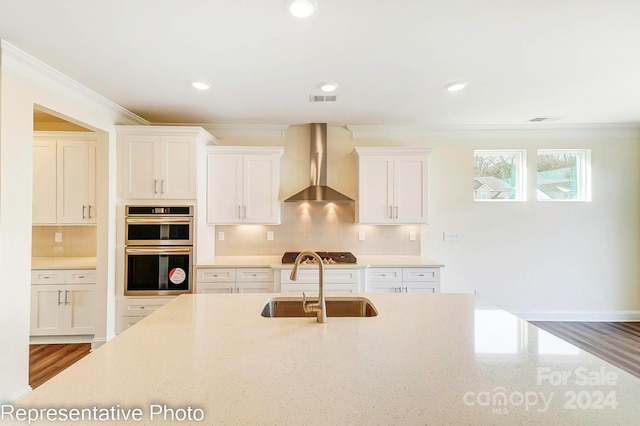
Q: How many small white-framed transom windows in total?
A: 2